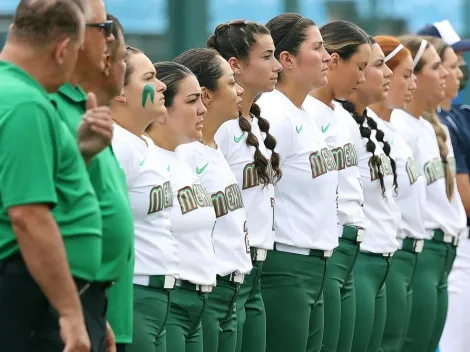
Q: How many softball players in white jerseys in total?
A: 9